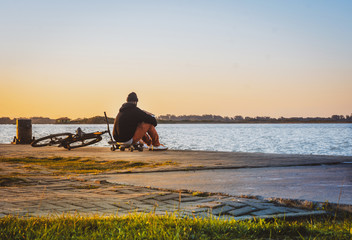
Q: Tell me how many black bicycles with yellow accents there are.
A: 1